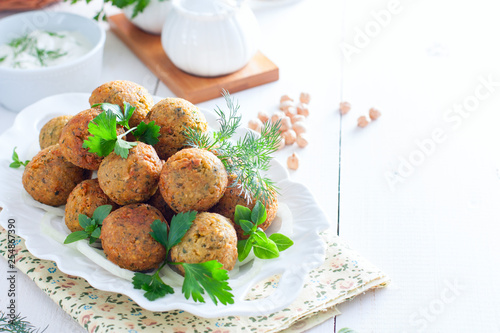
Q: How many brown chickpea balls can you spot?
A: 12